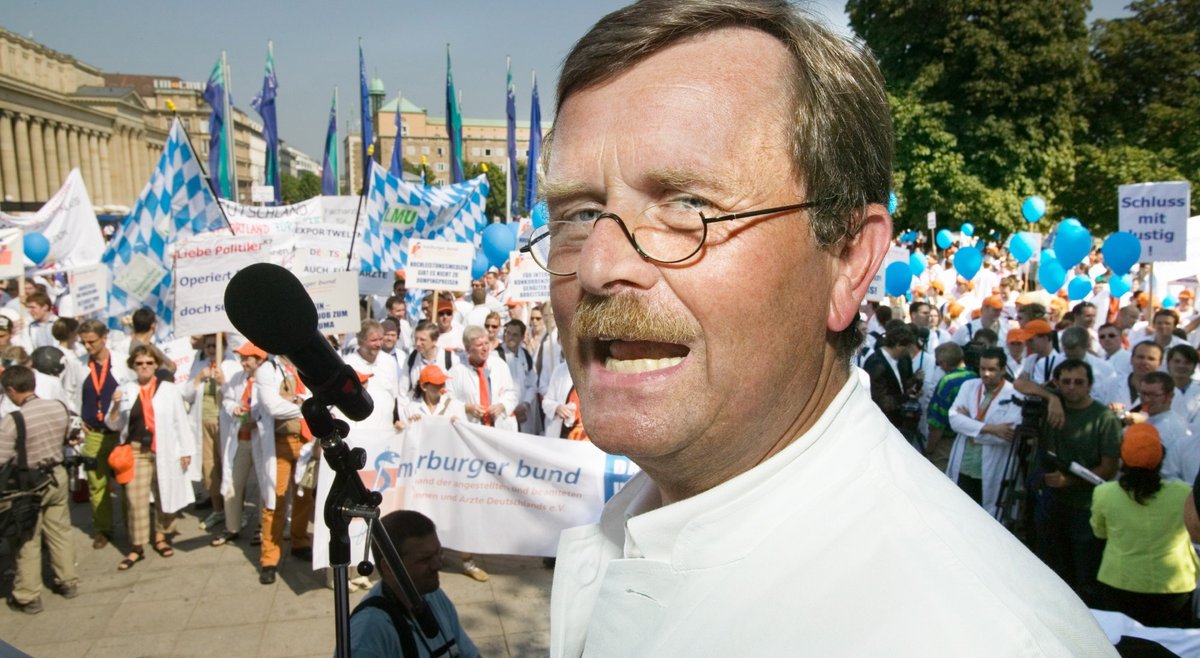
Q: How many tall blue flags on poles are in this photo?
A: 8